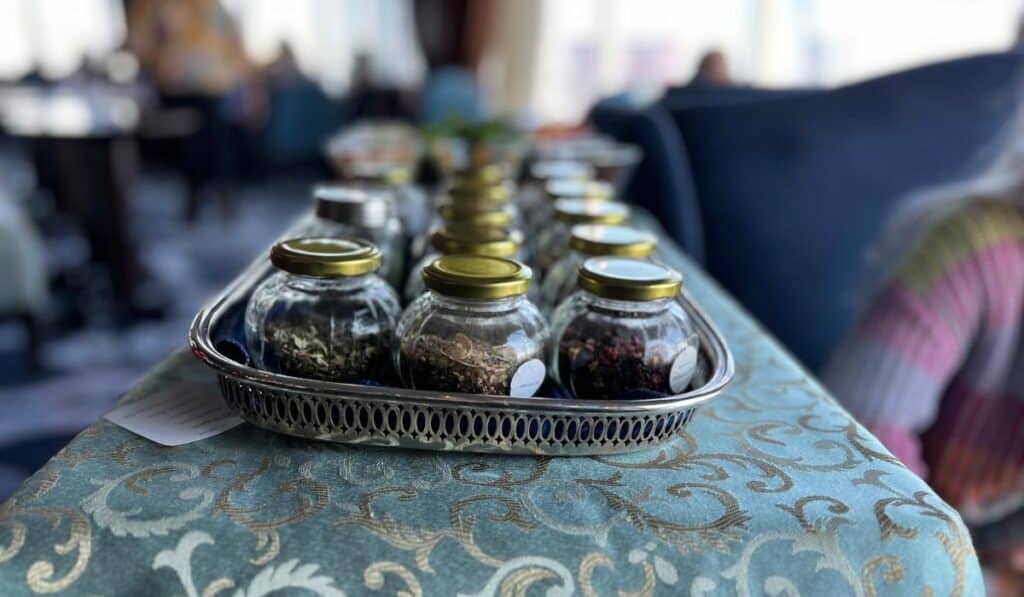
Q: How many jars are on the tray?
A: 13